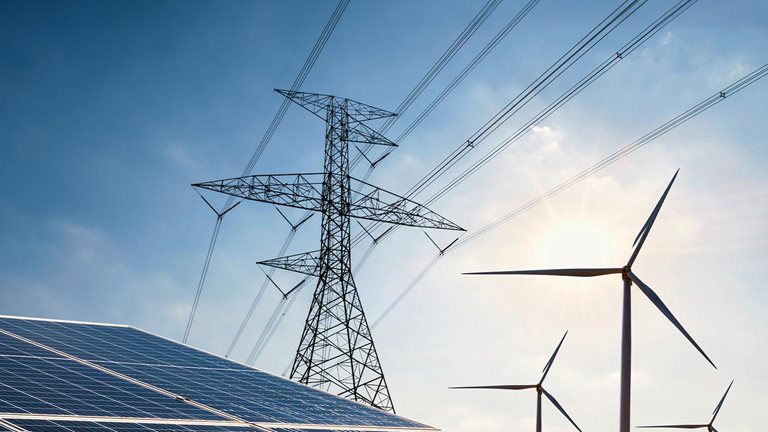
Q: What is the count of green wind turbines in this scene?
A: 0